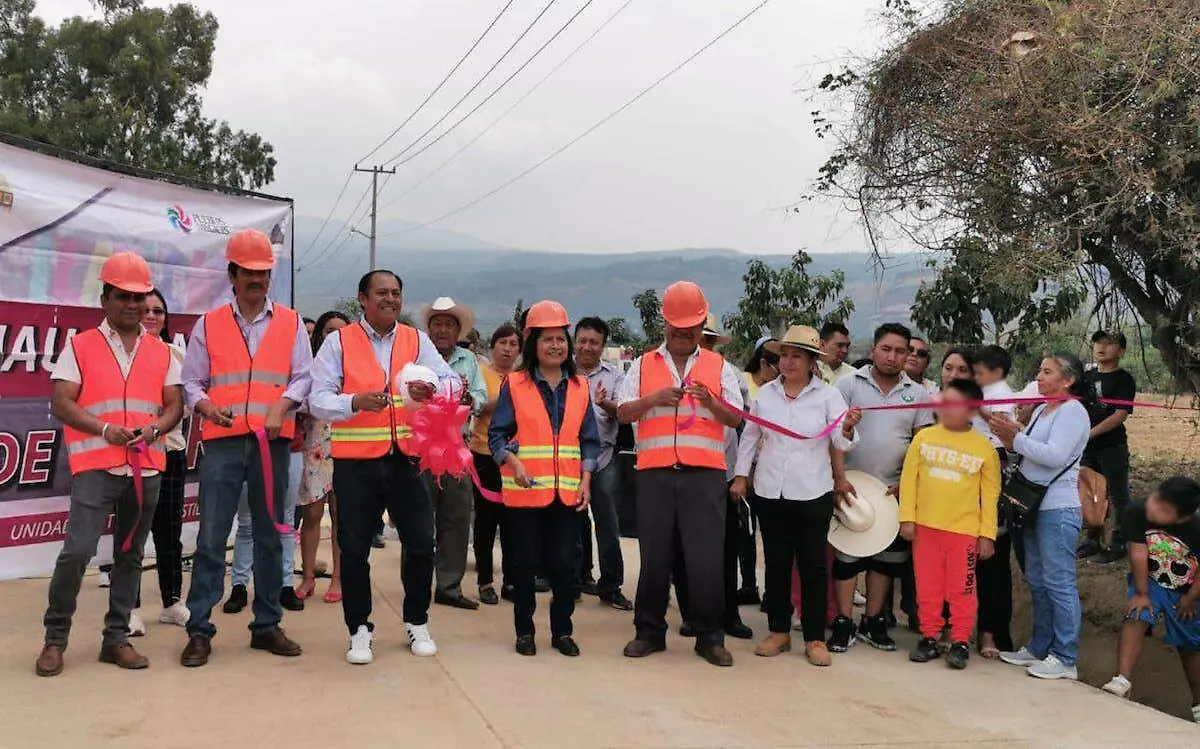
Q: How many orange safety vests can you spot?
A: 5